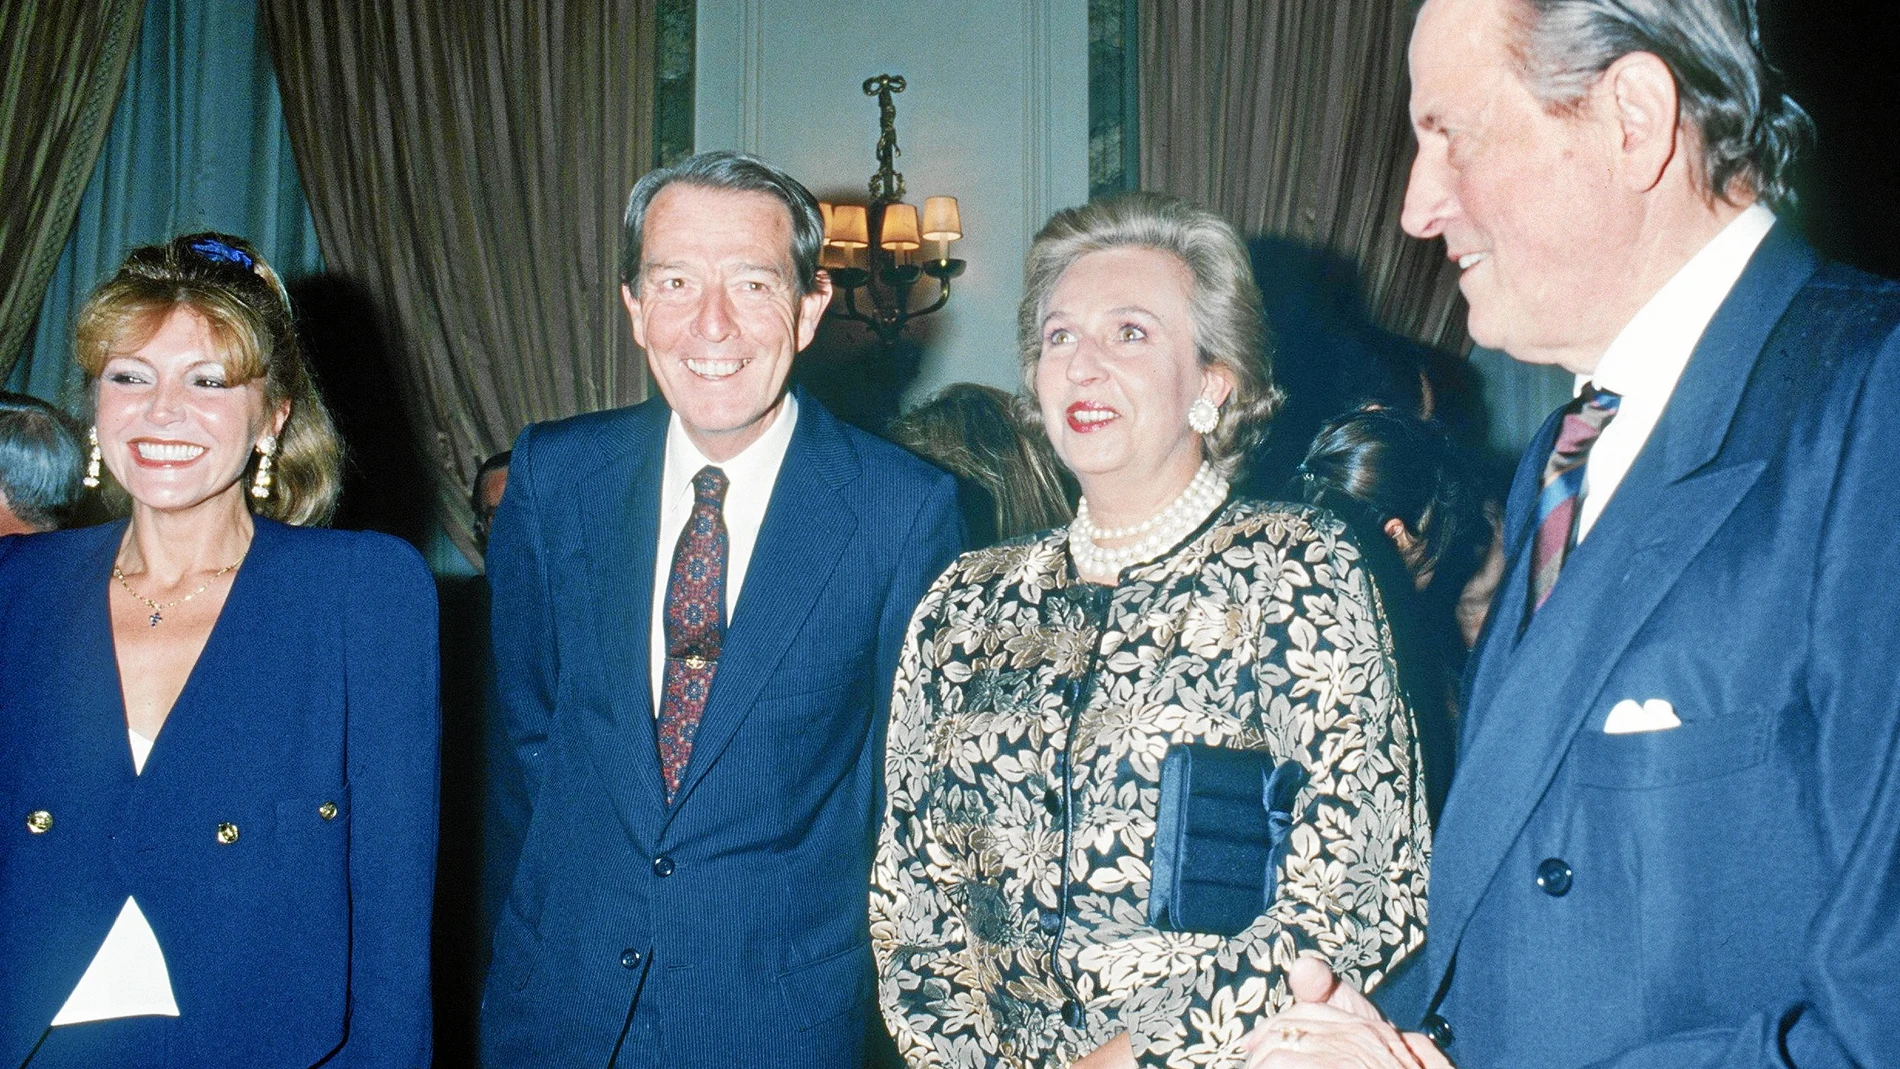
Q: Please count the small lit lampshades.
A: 4